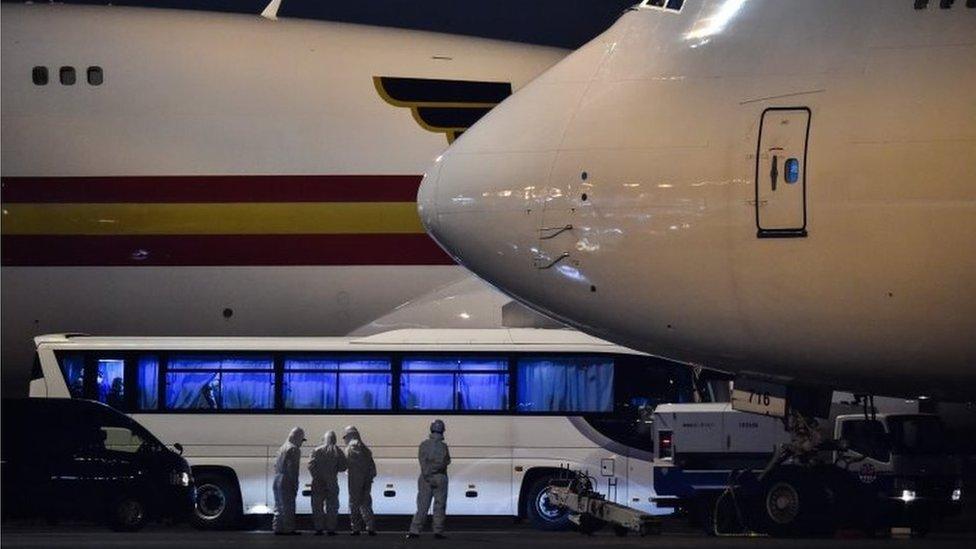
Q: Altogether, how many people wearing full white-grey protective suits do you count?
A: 4